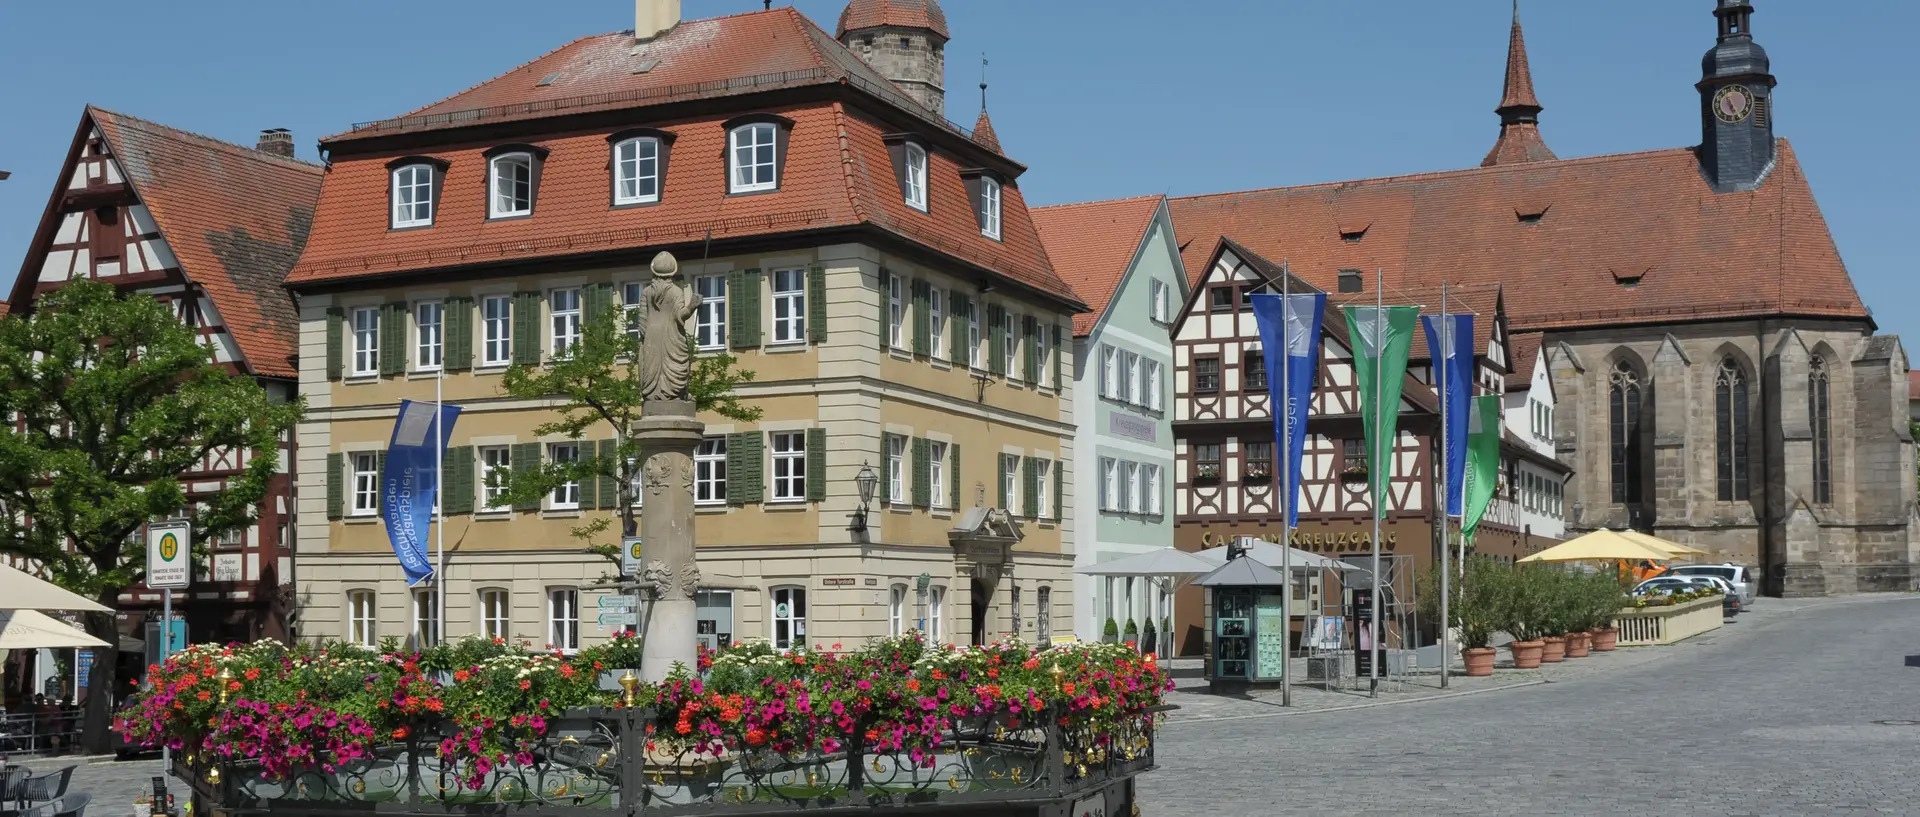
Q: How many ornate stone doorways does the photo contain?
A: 1